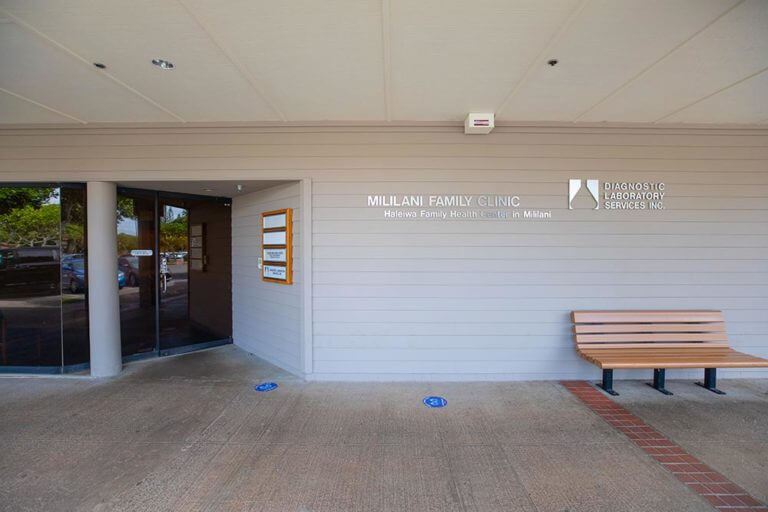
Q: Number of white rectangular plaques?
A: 4